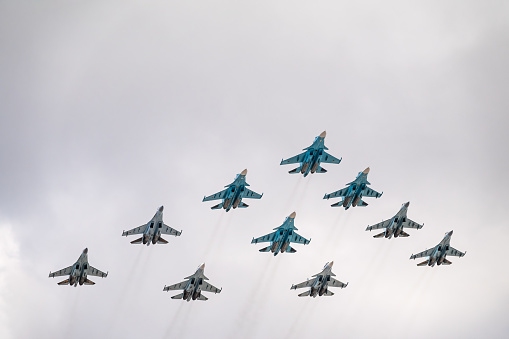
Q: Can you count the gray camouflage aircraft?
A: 6